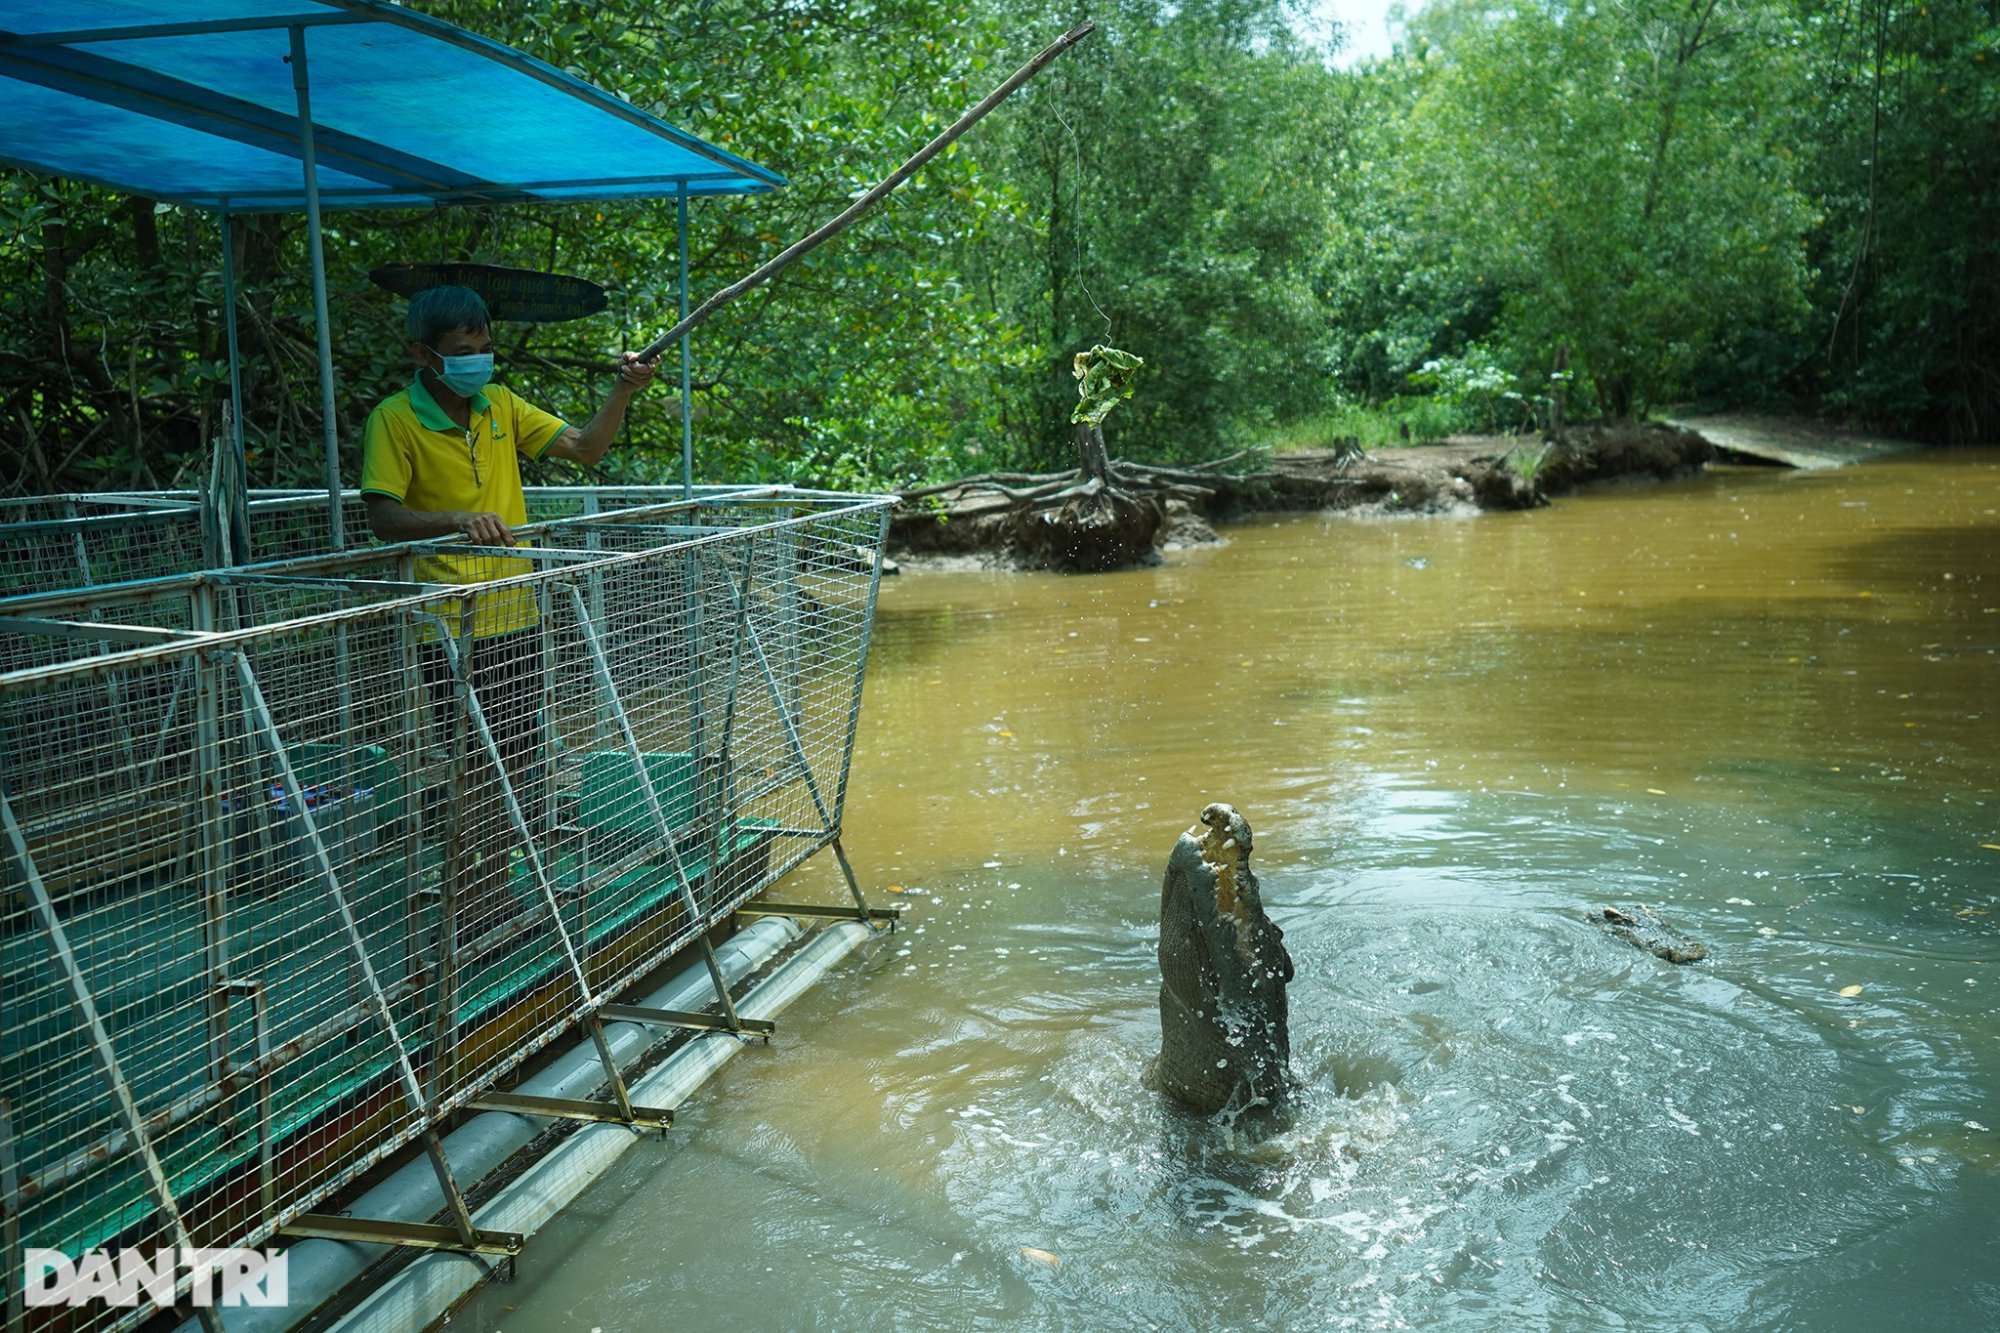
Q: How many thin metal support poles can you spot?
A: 3